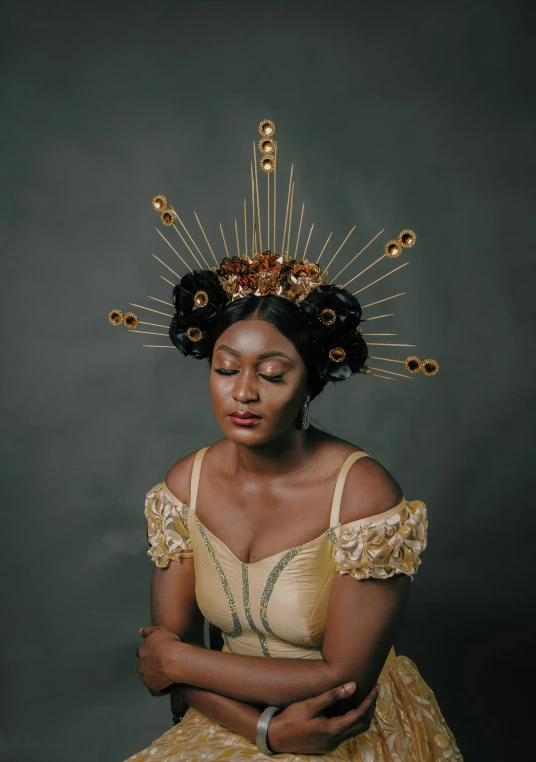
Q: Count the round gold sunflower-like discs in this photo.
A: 15